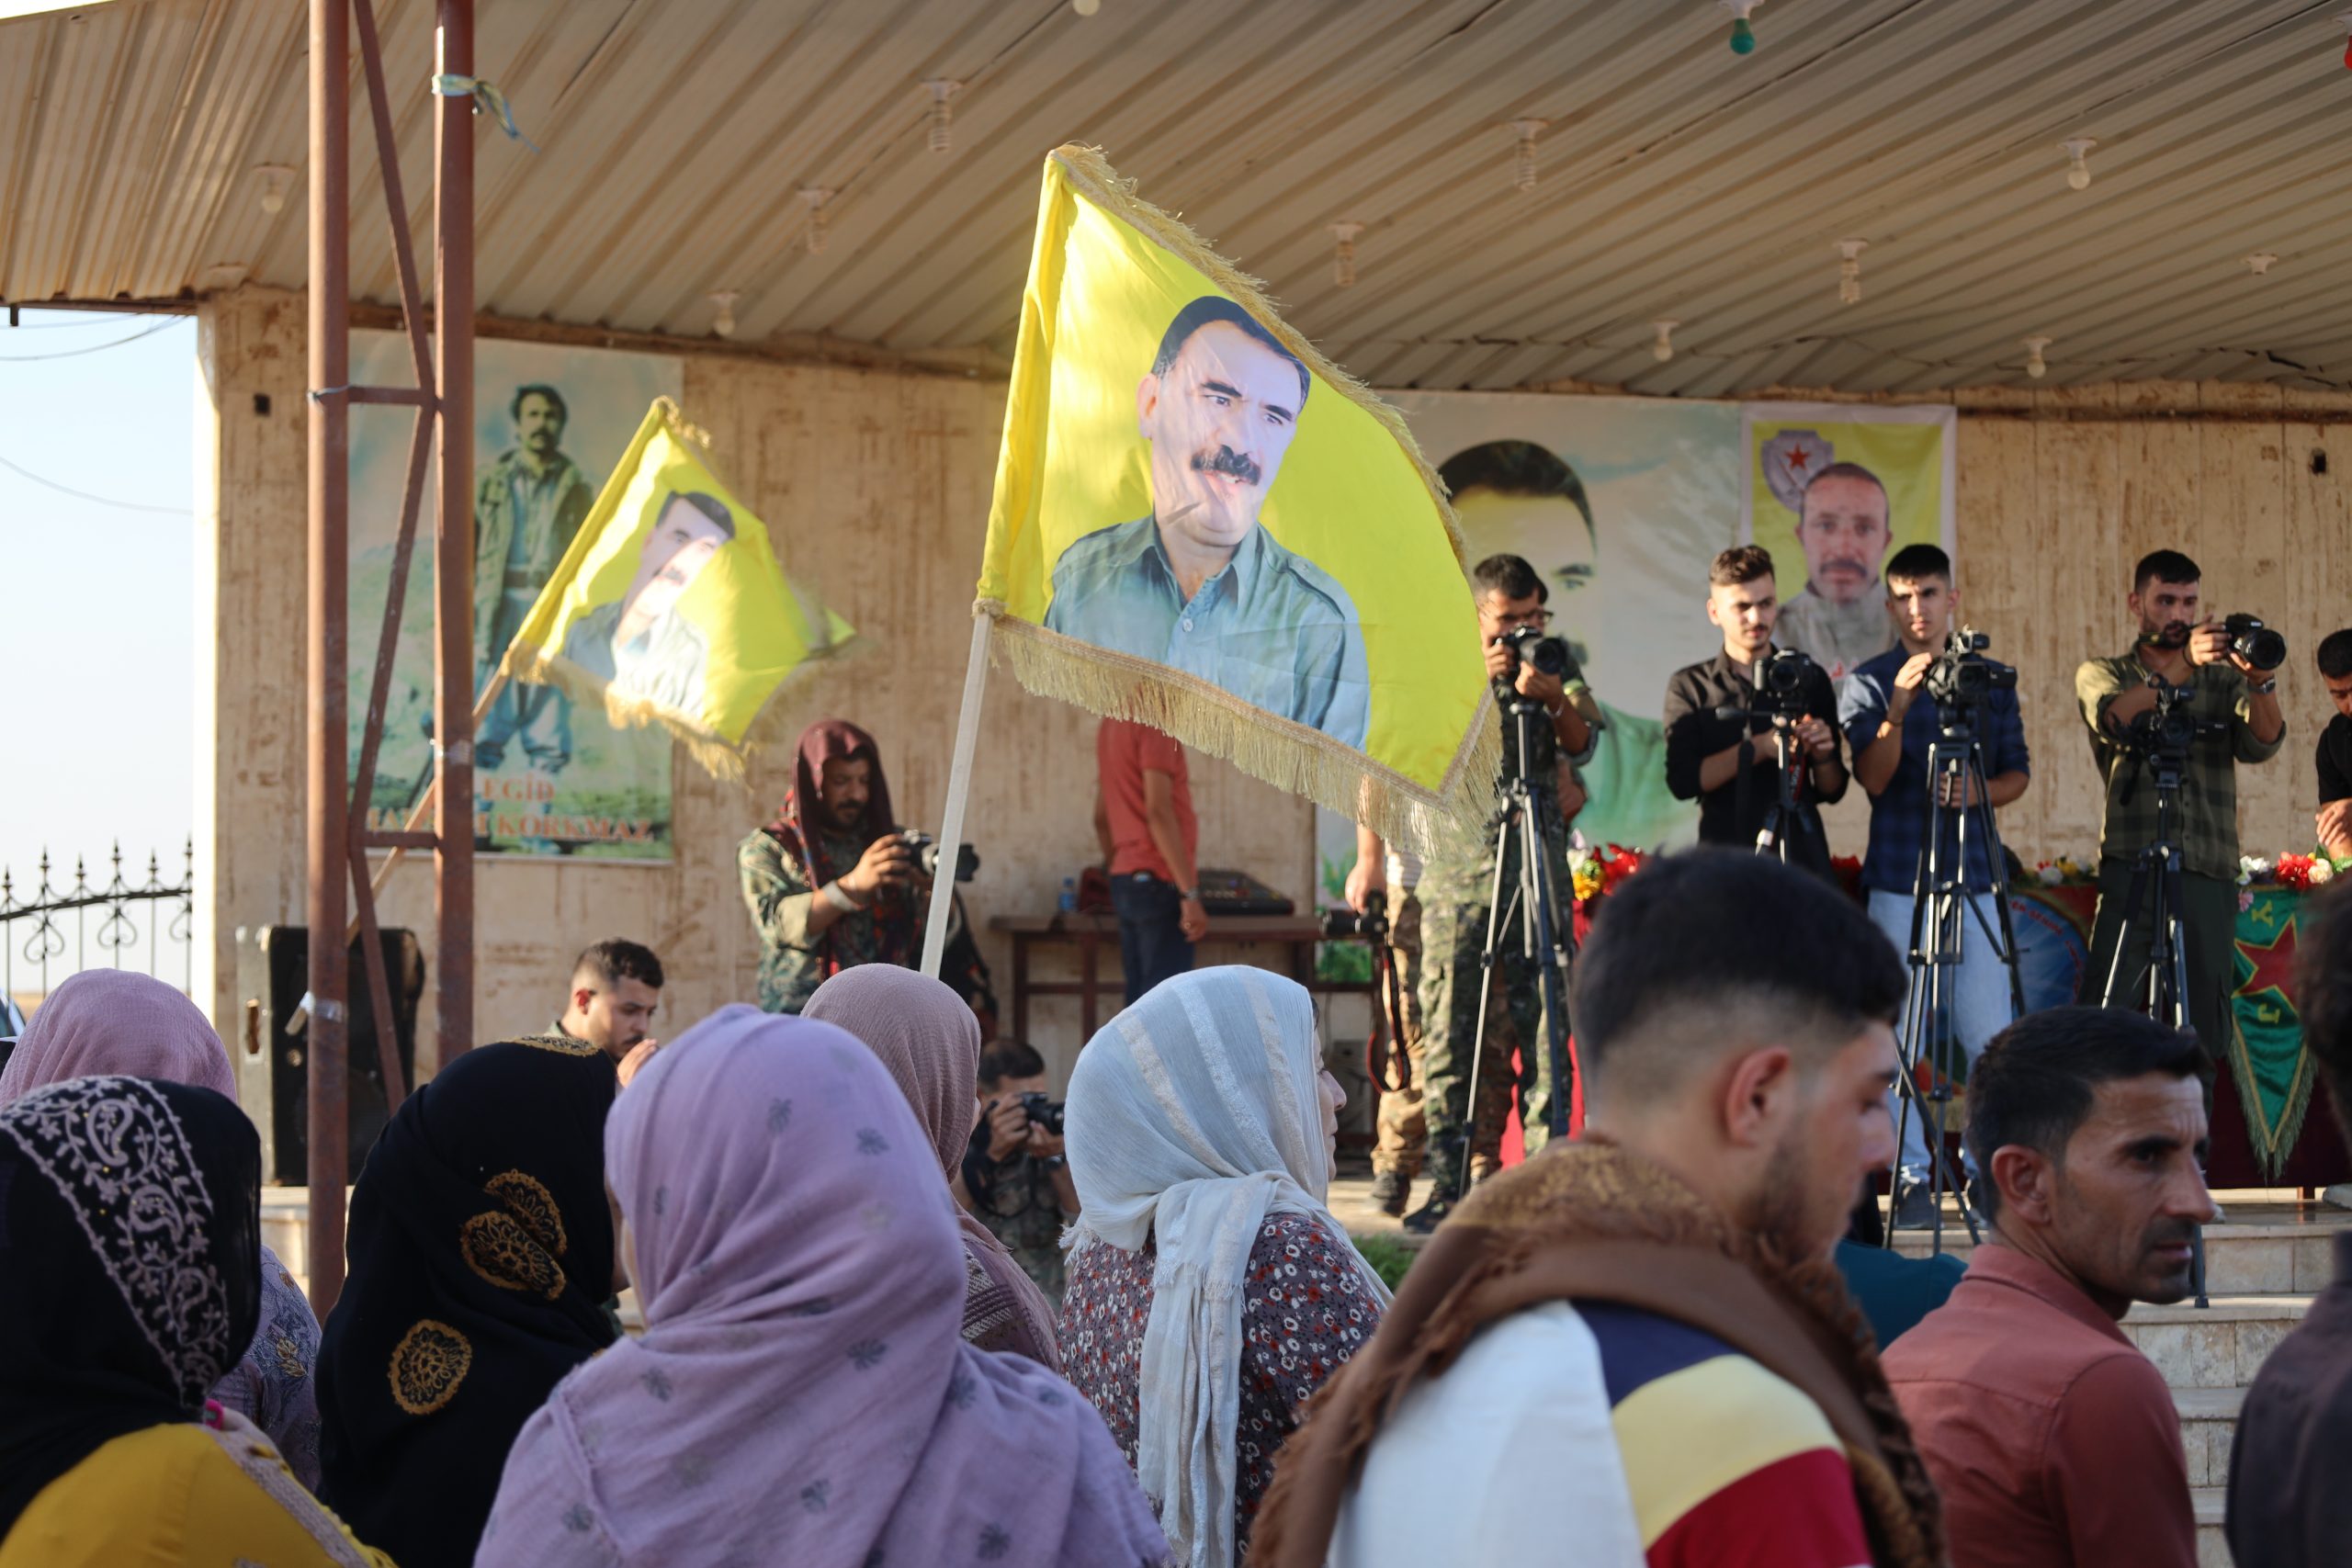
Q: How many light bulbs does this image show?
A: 13